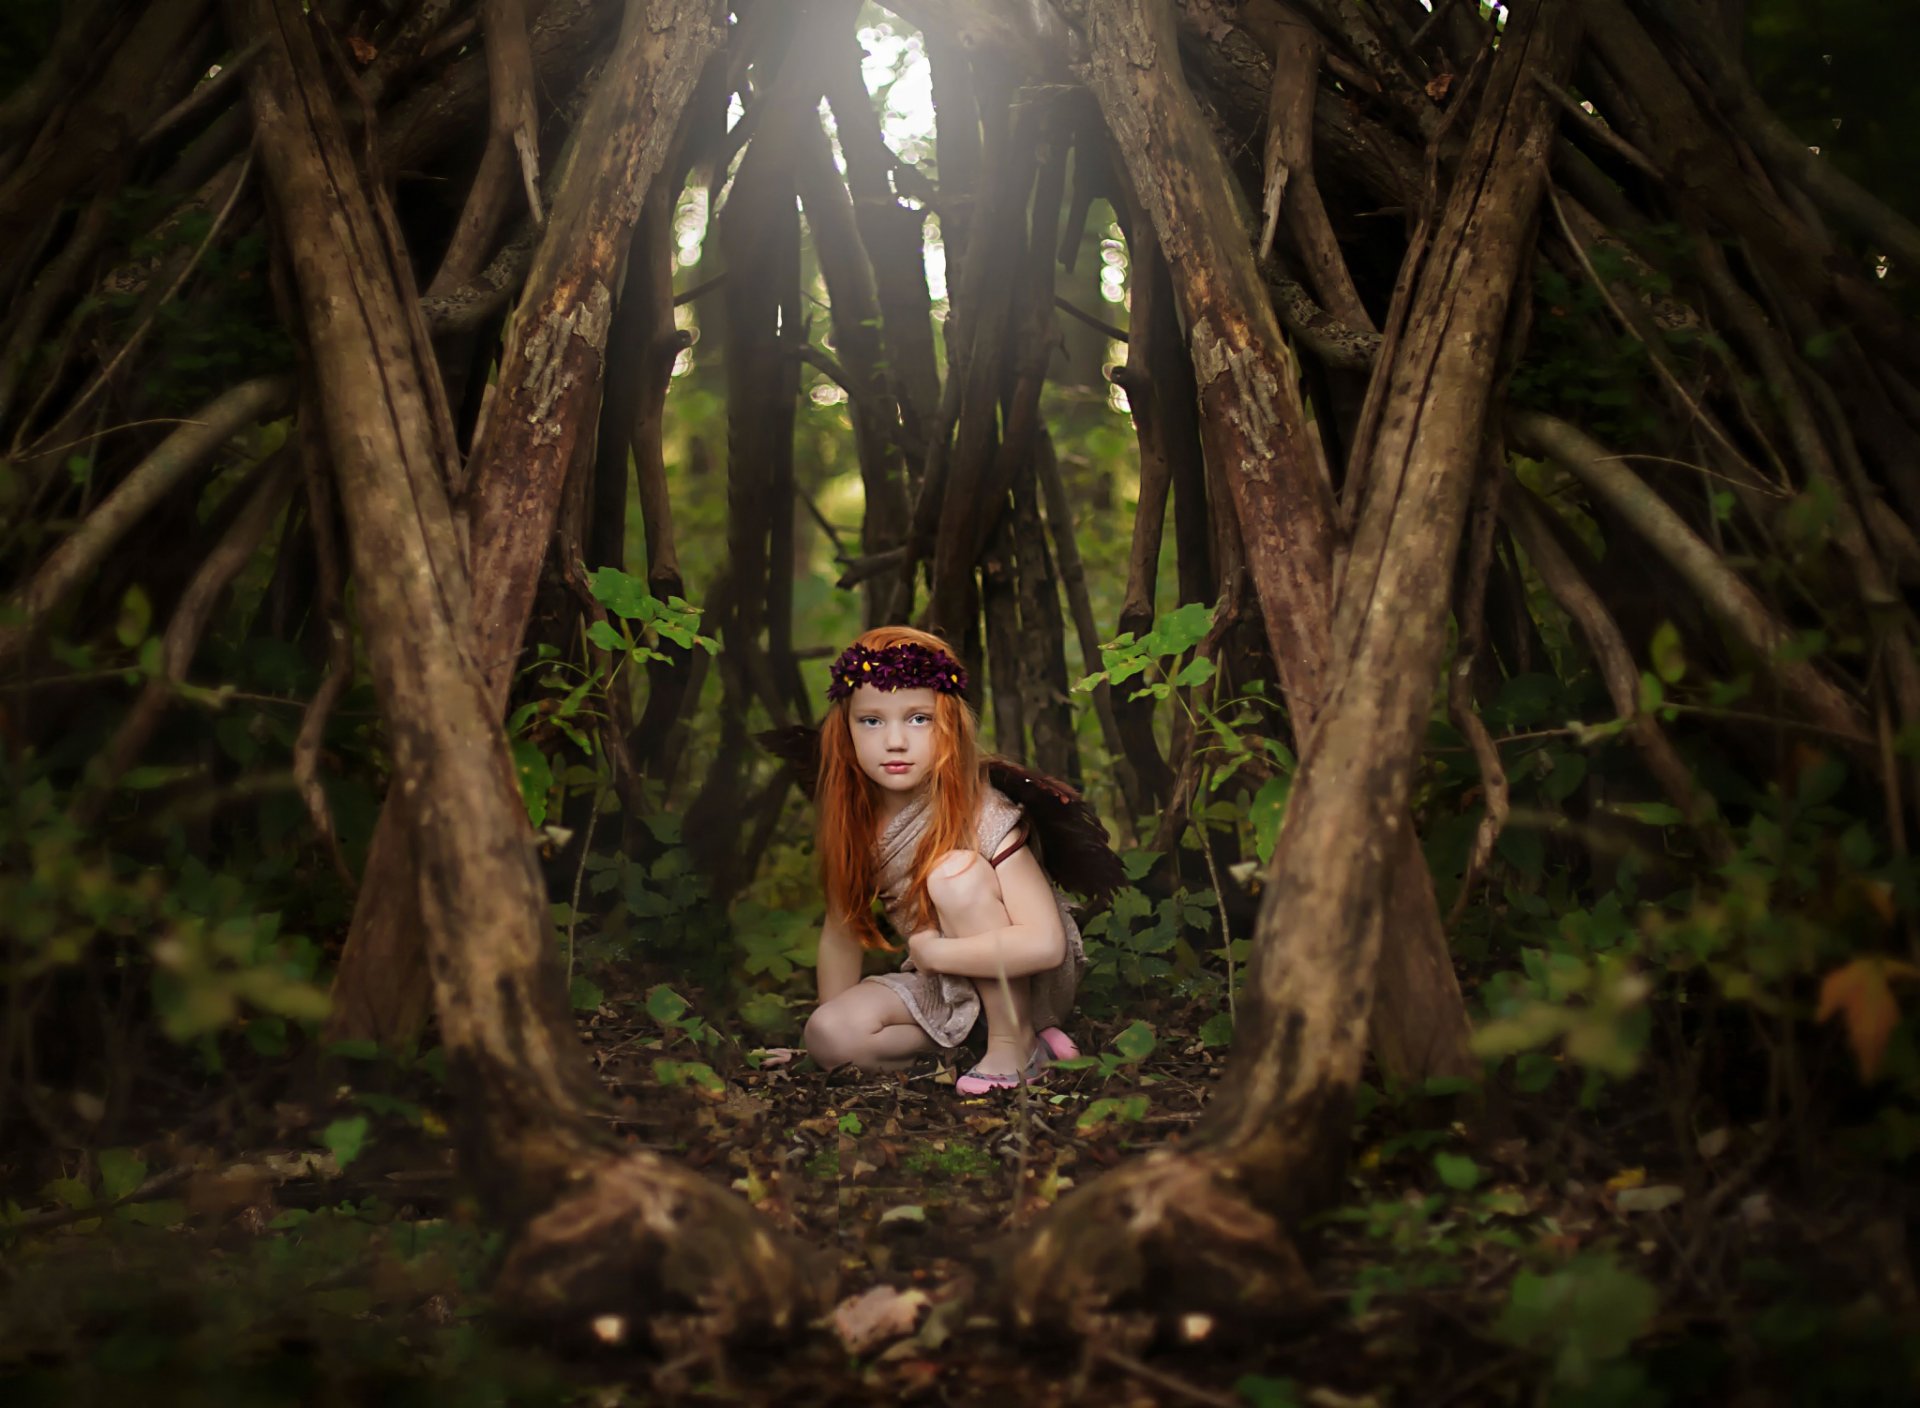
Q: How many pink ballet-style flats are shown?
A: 2